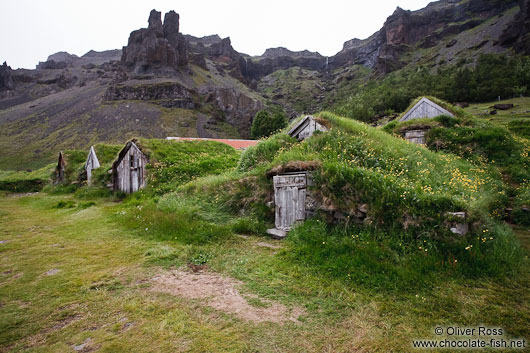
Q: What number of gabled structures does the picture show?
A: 5